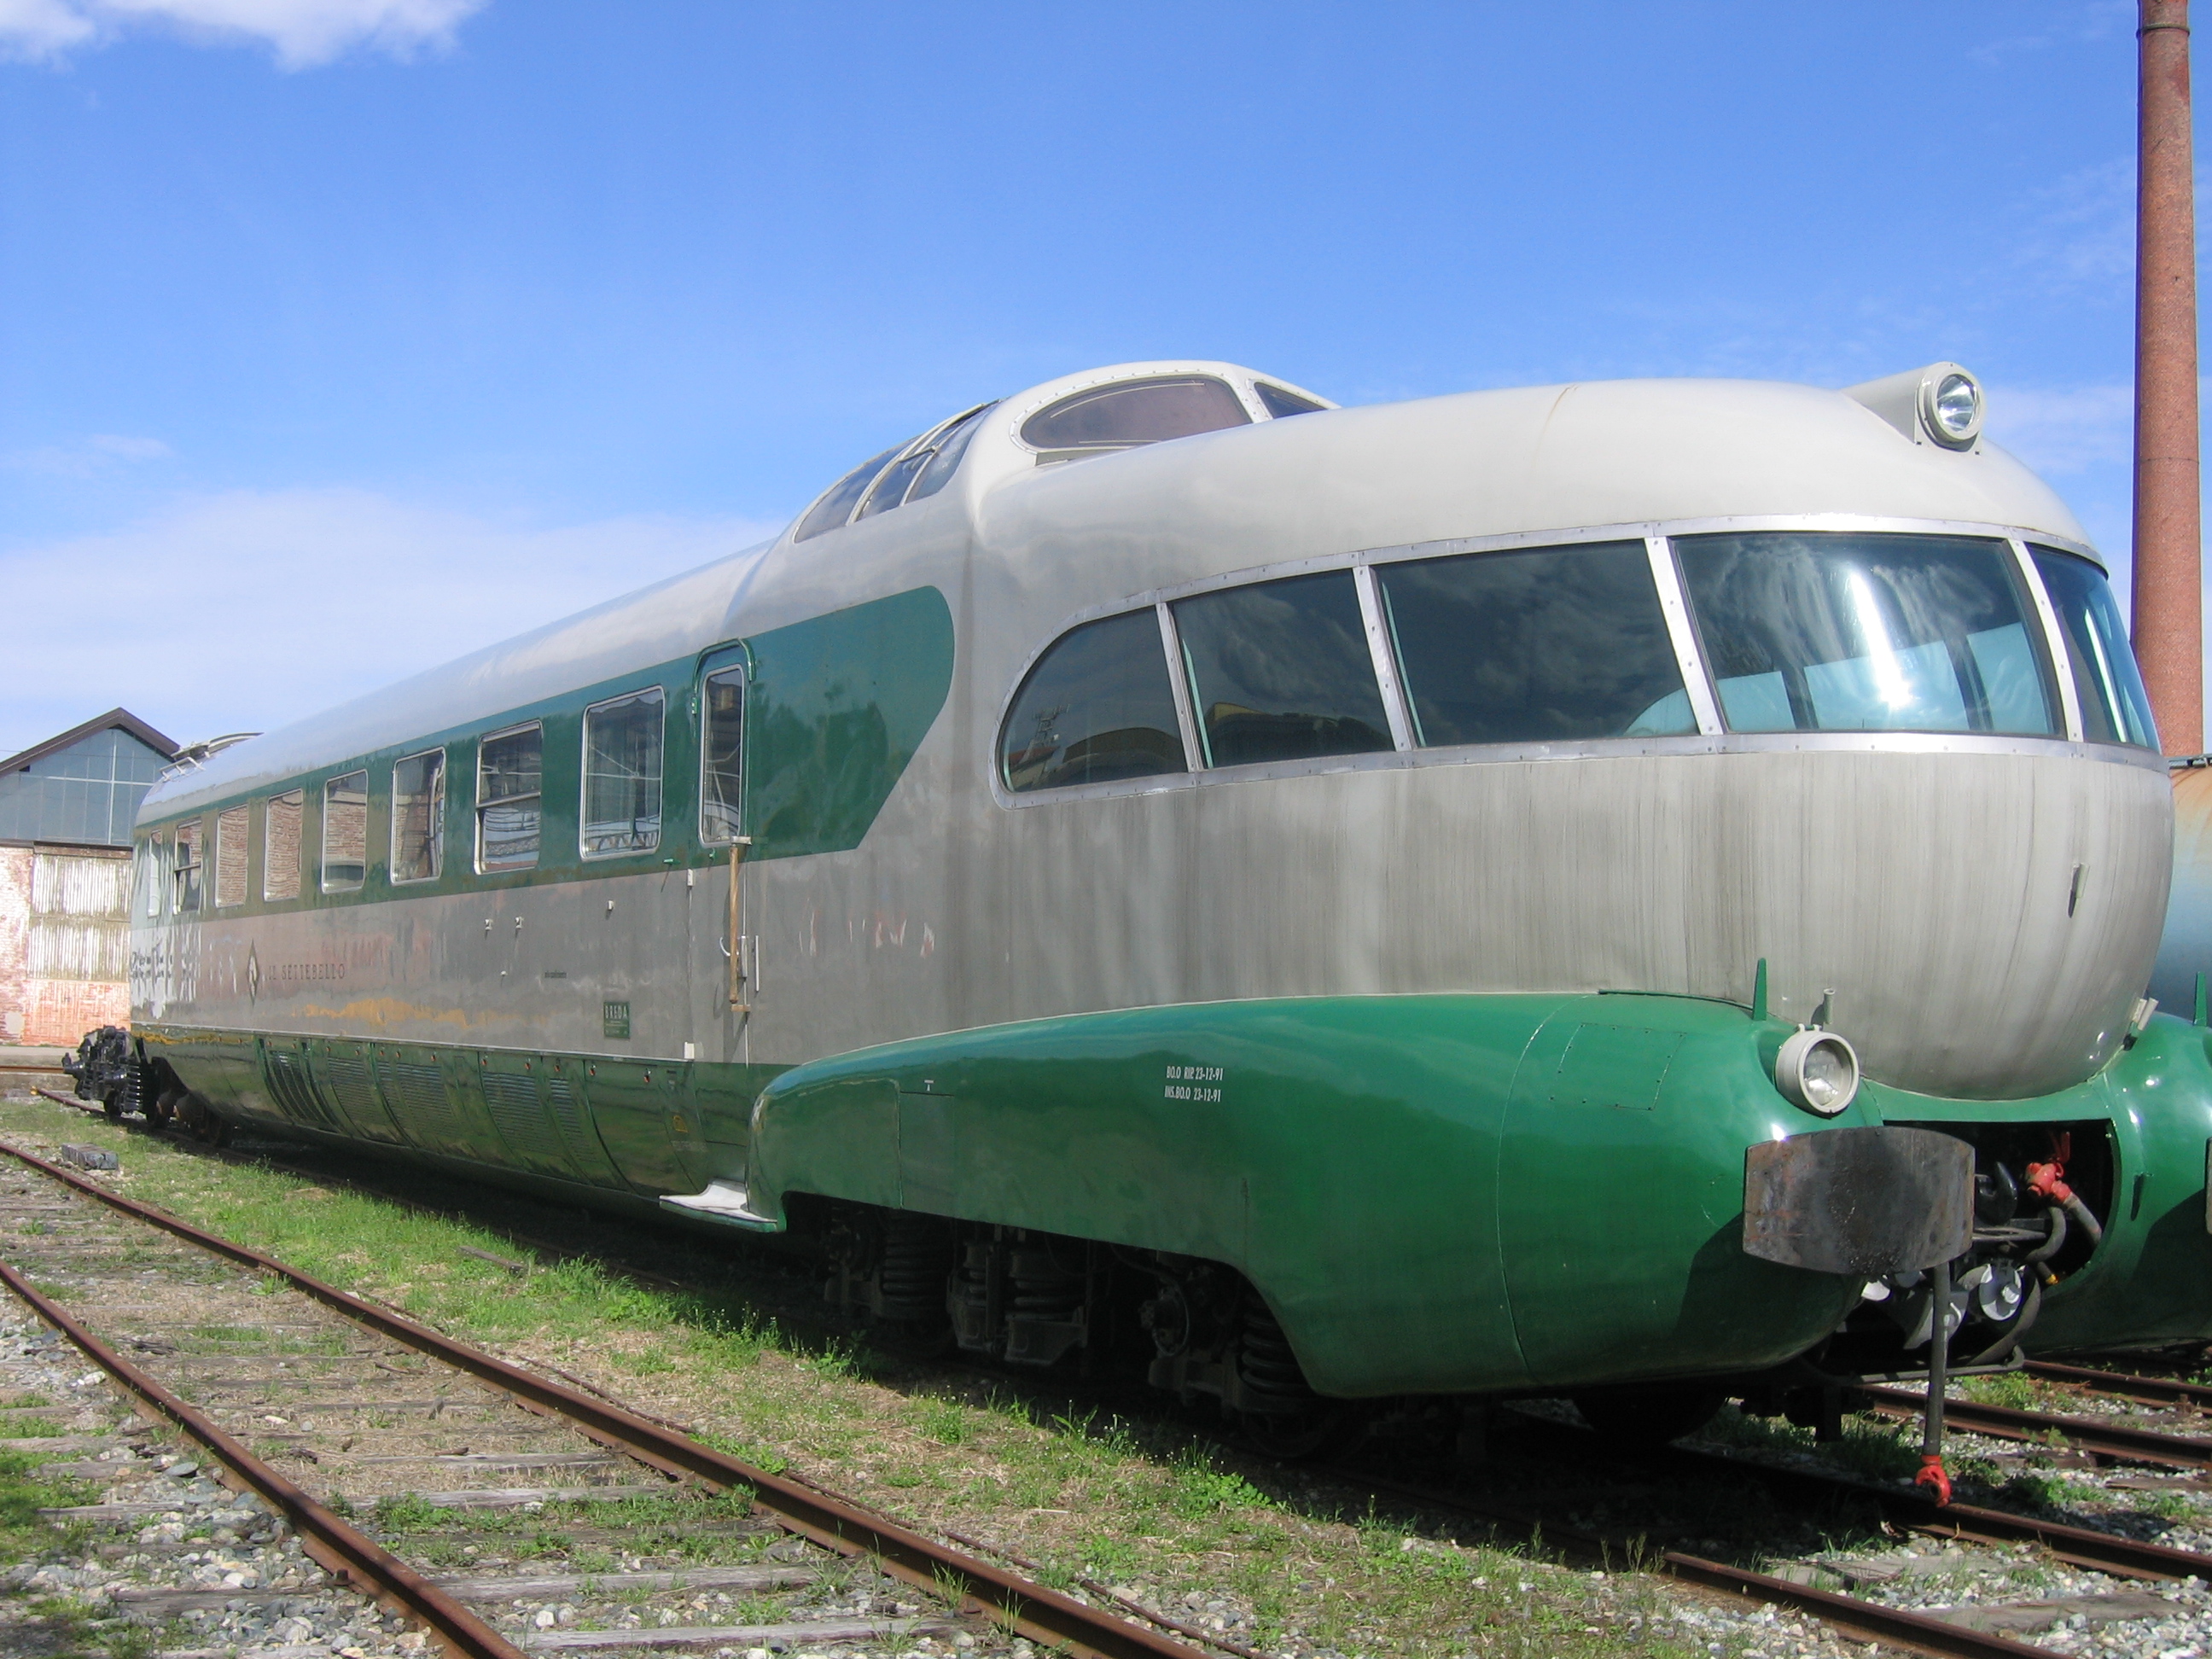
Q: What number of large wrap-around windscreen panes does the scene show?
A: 5